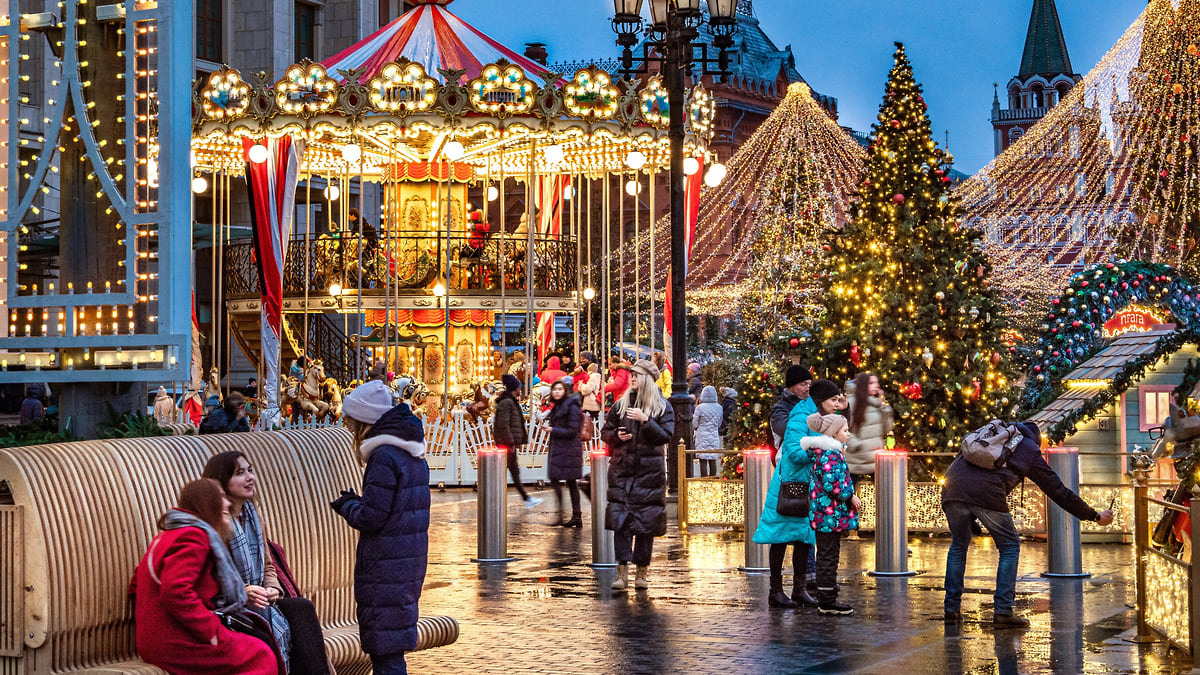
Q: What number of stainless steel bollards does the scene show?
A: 5